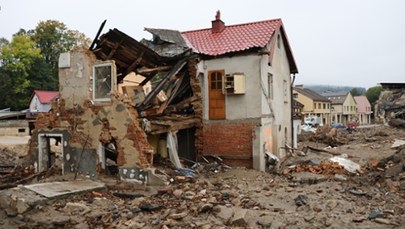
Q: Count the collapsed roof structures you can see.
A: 1